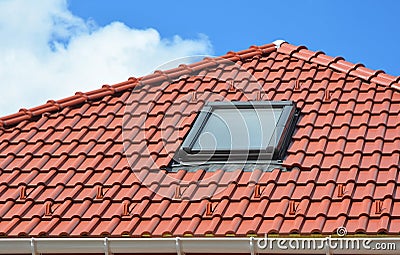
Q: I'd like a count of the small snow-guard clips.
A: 15